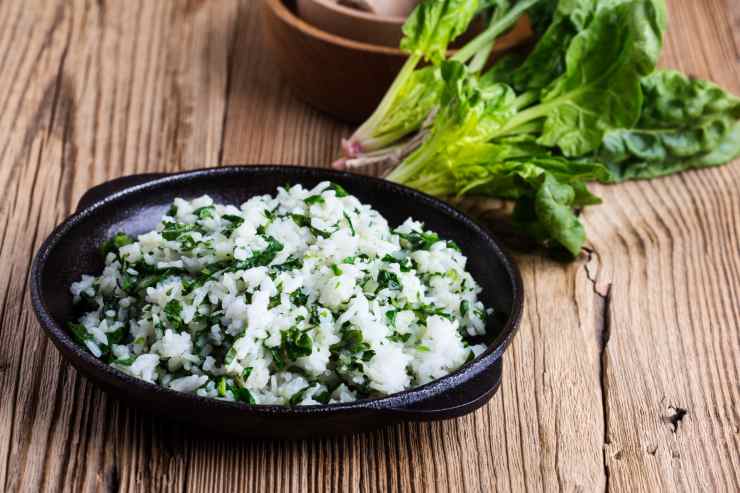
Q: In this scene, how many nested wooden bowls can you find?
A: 2